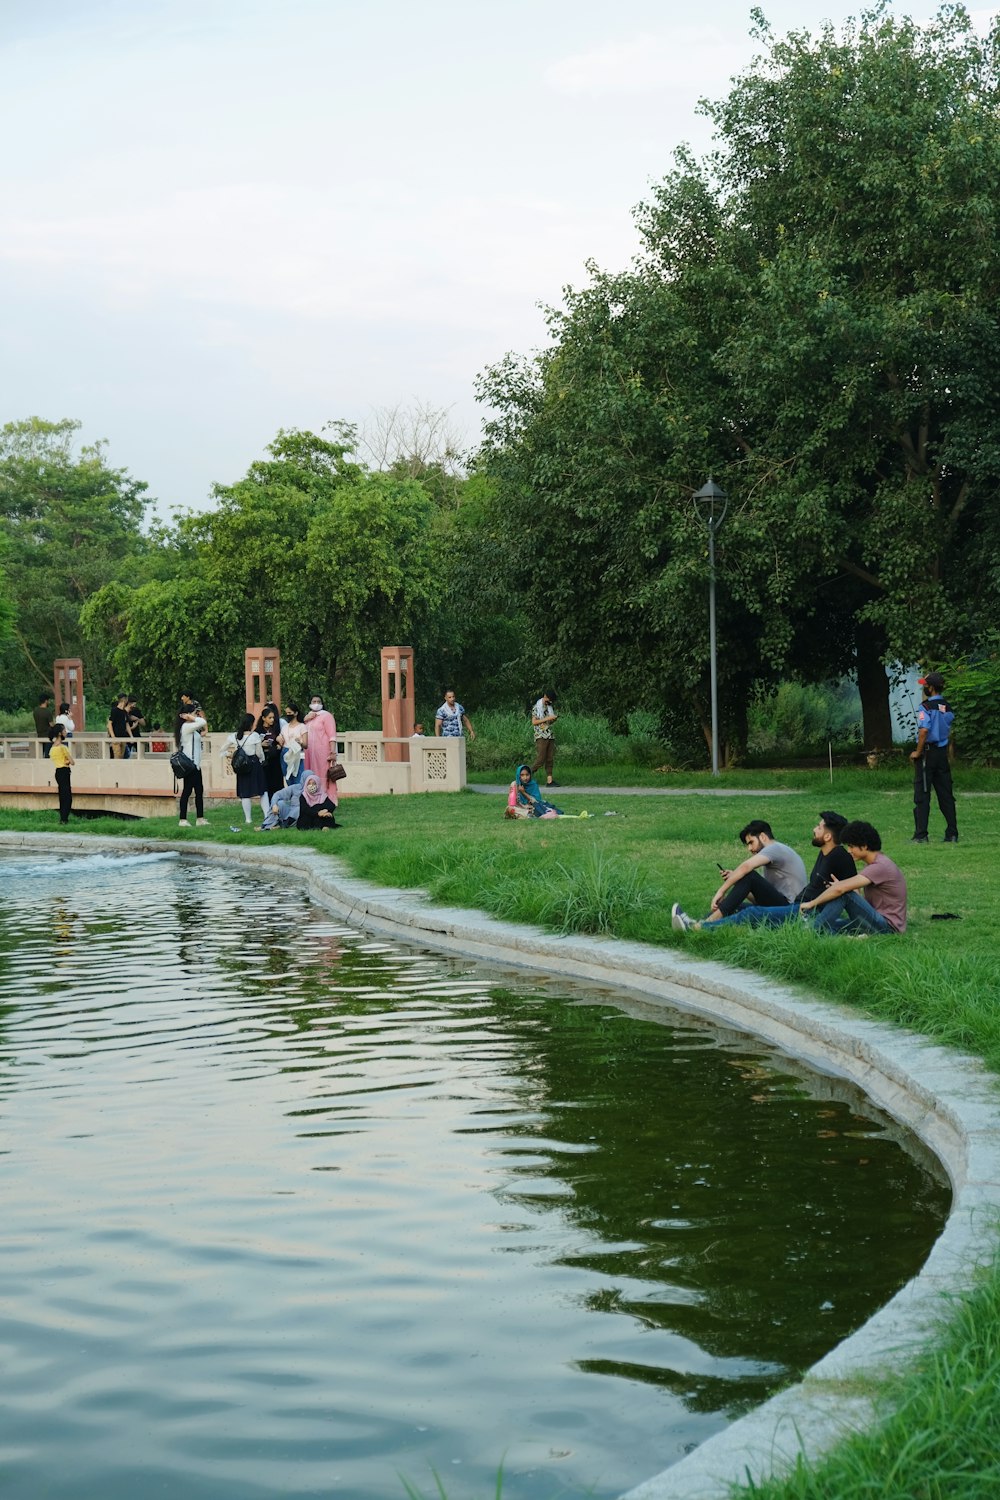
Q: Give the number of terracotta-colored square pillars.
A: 3